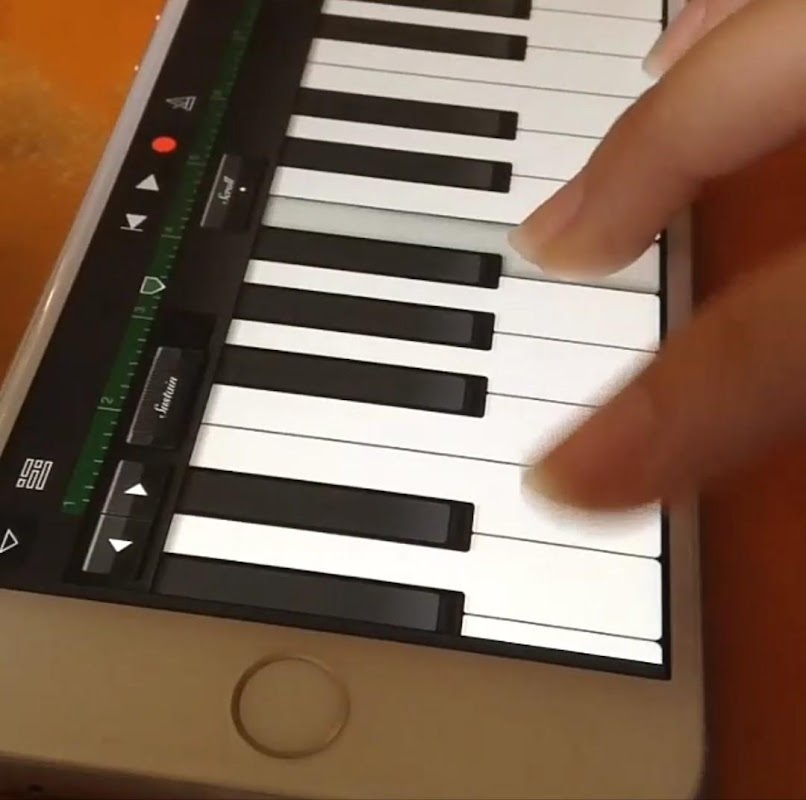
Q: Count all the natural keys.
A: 13